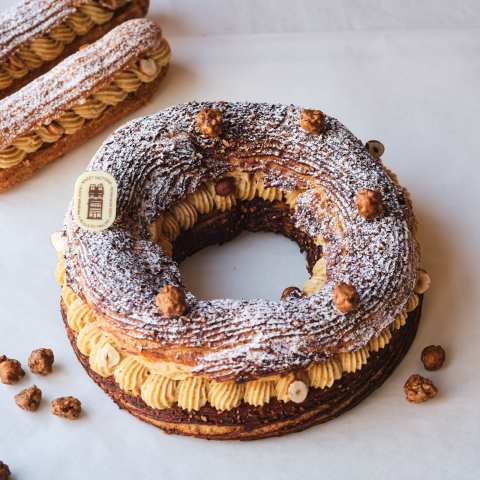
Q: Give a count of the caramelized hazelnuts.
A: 12